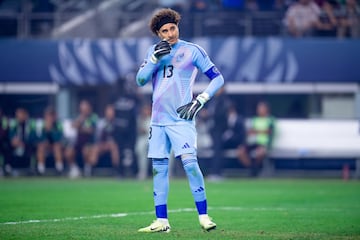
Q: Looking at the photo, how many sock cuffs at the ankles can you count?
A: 2